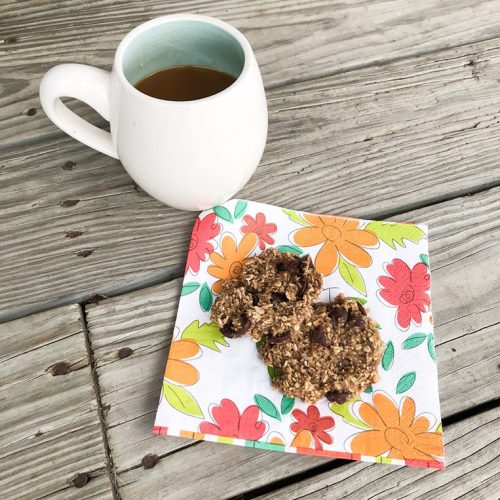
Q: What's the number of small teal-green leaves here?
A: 13